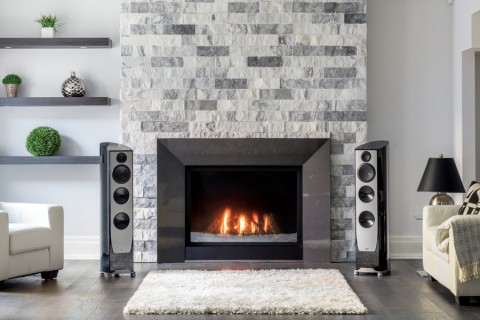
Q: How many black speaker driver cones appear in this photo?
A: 8